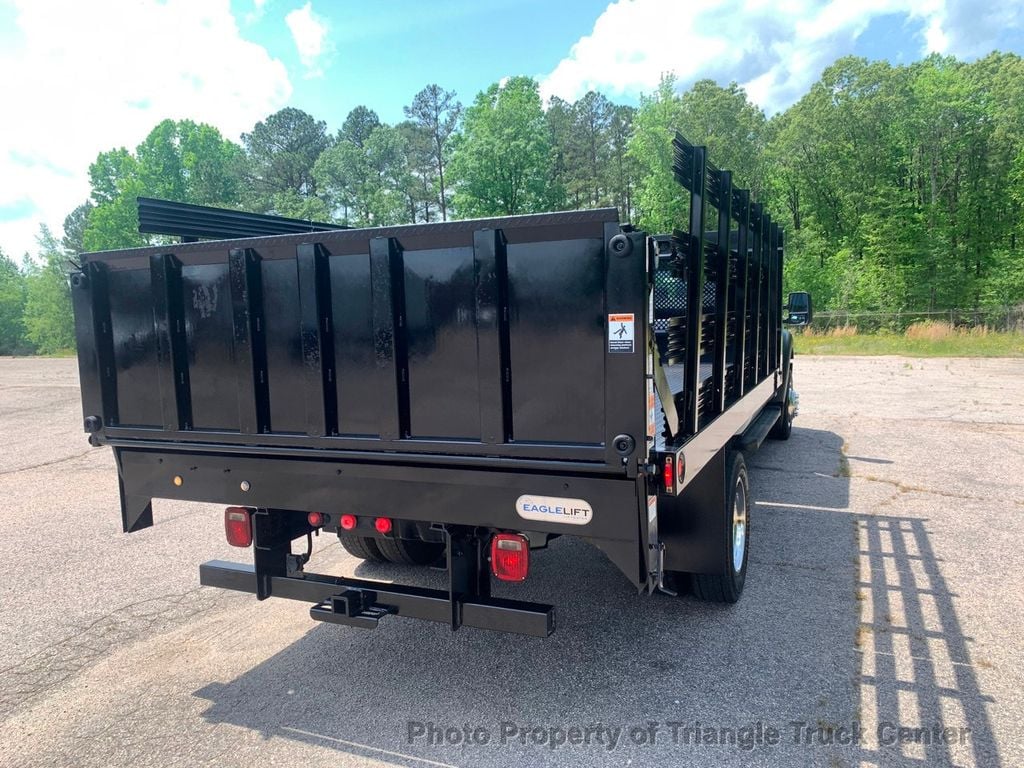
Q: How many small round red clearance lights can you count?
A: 3